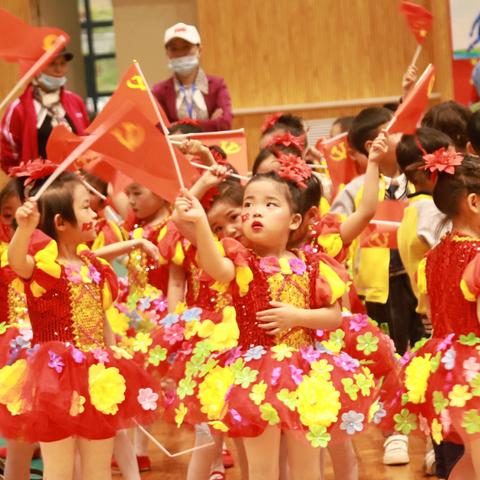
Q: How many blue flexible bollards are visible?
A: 0